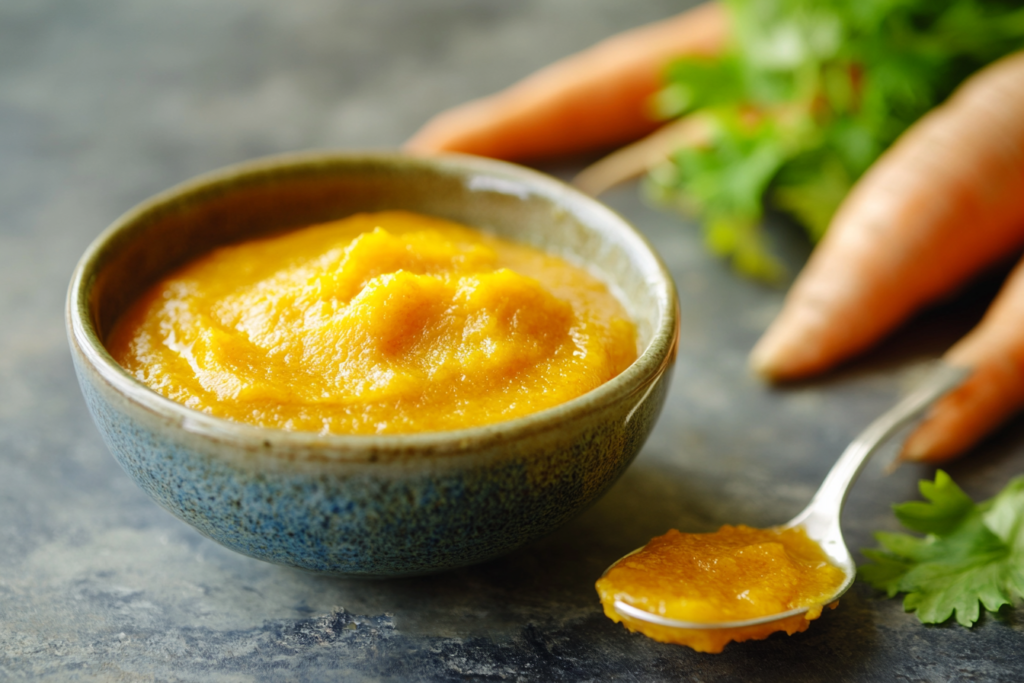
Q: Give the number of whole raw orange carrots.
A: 3